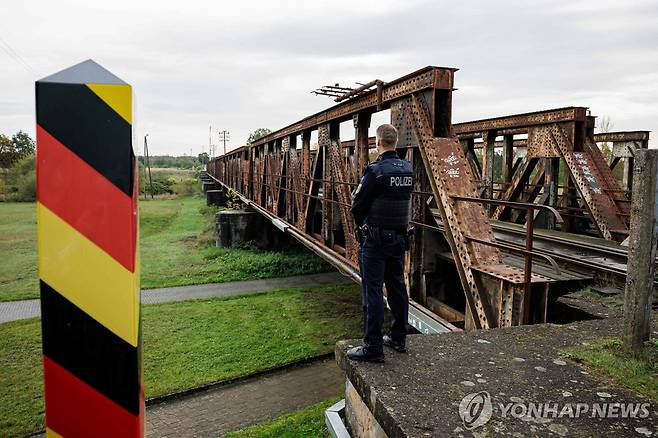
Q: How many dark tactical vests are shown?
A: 1